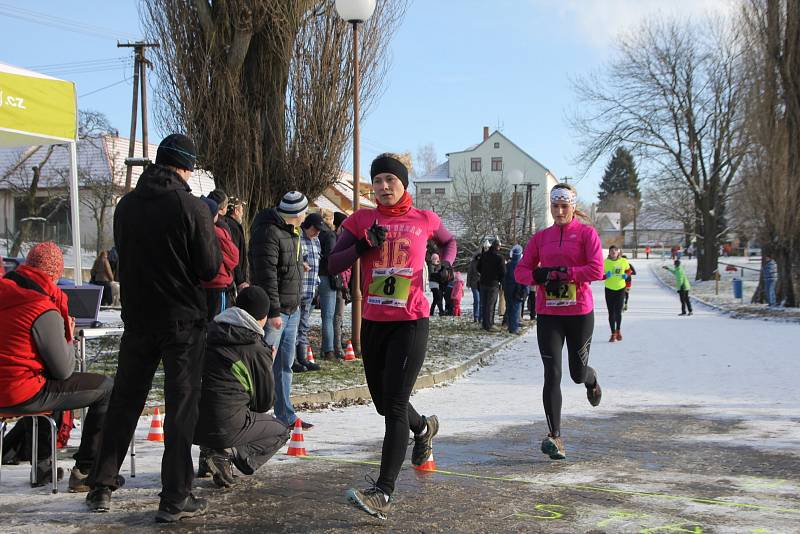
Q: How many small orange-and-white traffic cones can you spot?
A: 5